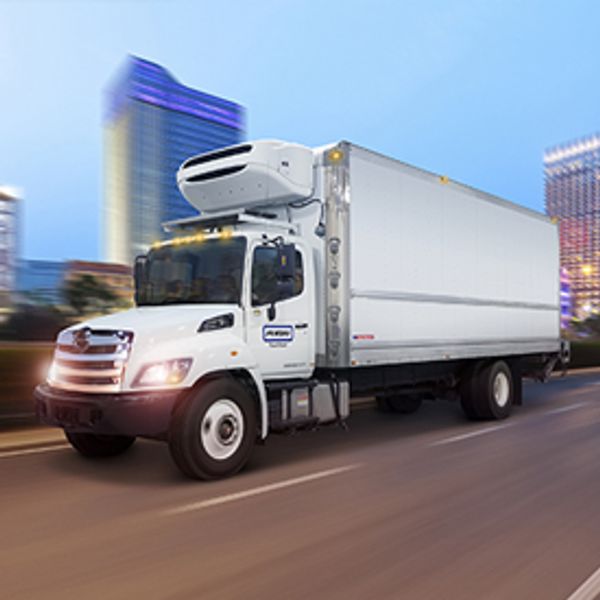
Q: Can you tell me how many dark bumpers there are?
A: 1